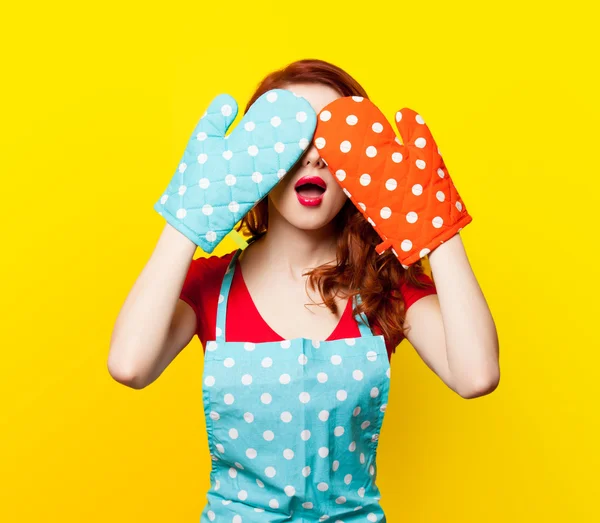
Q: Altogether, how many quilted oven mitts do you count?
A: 2